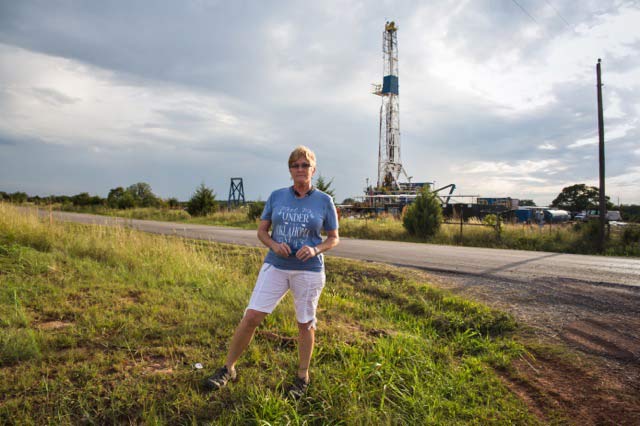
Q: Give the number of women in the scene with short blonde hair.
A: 1